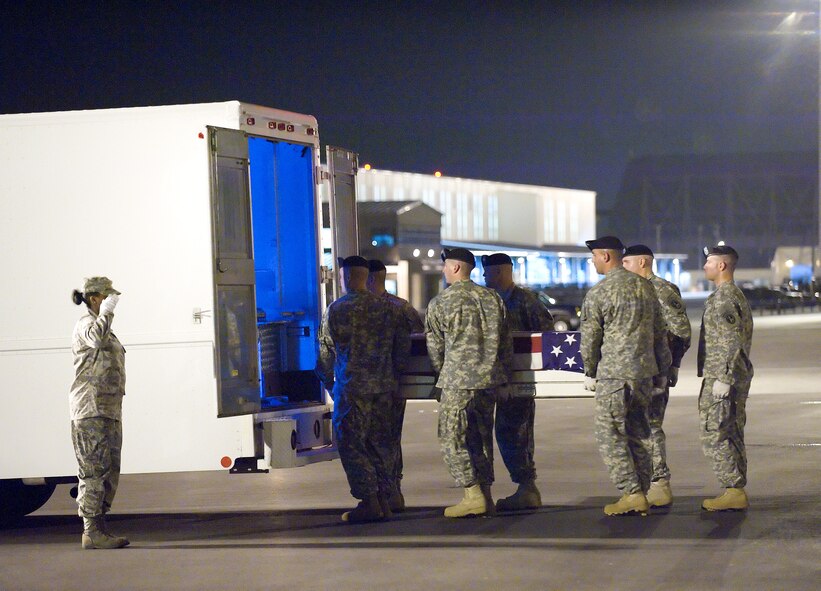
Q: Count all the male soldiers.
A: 7